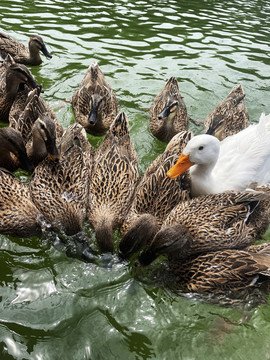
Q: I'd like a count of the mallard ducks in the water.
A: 13